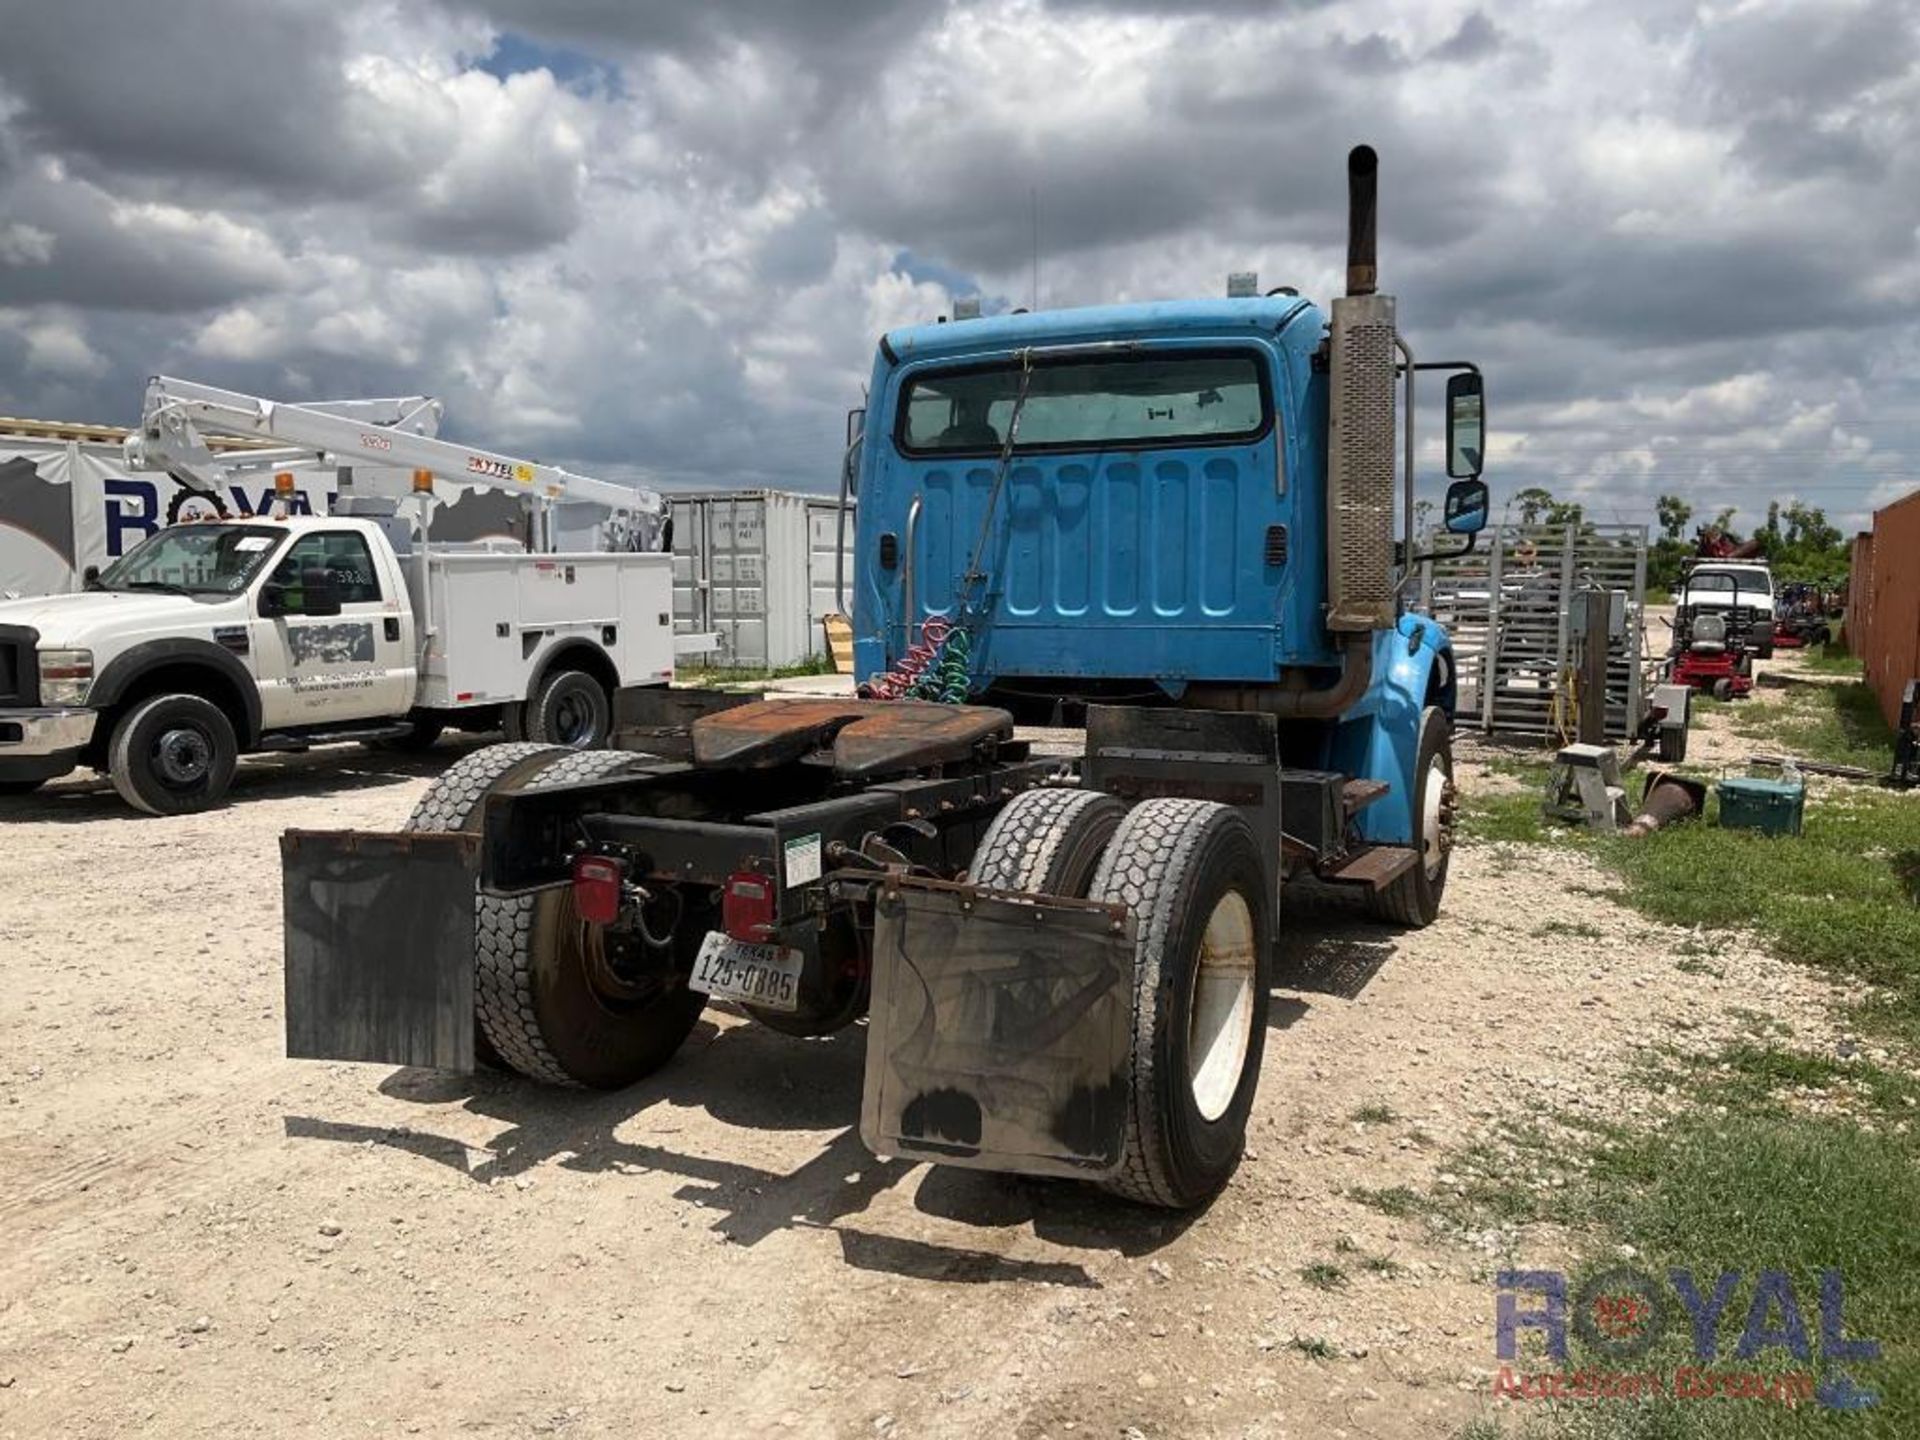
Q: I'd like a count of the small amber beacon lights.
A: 2